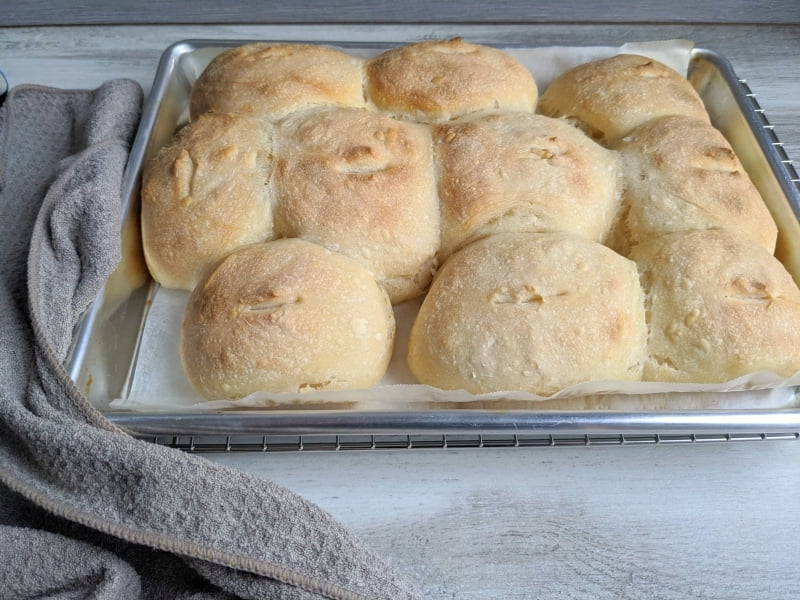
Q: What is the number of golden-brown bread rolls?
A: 10